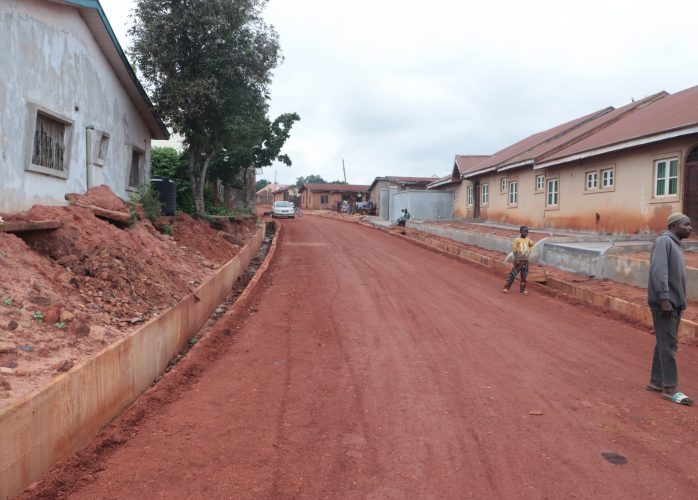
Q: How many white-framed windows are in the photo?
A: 9